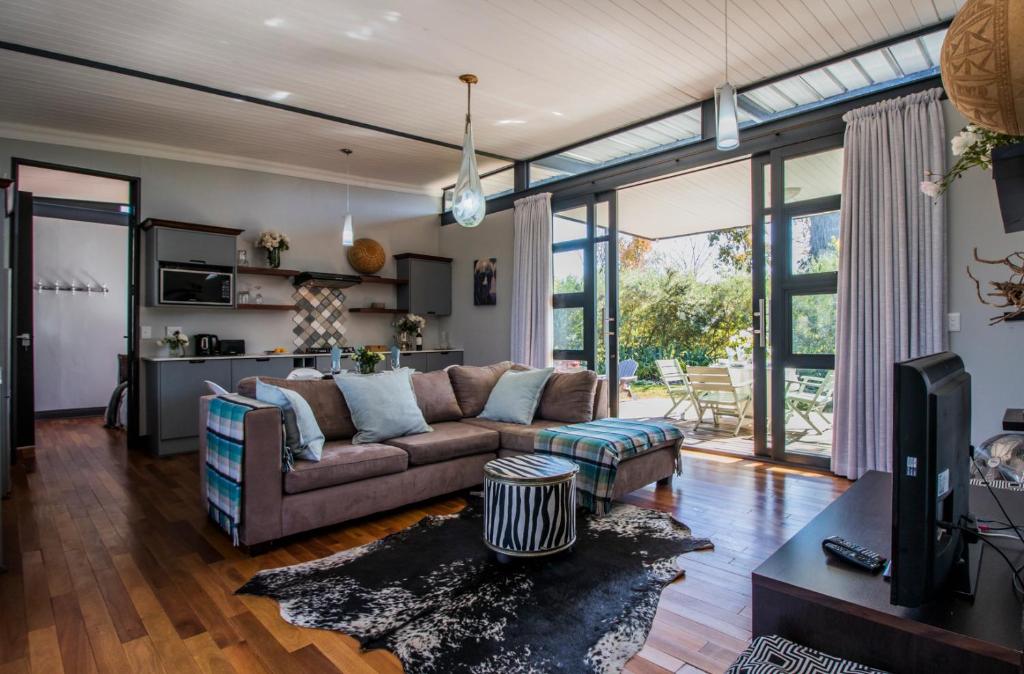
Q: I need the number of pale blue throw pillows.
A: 3